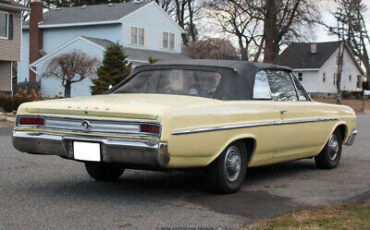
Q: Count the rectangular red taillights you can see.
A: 2